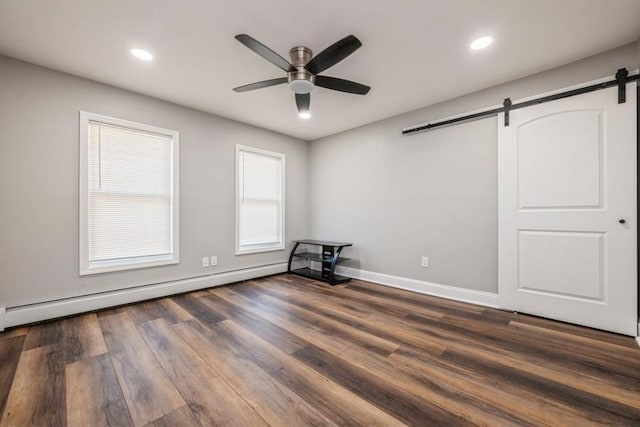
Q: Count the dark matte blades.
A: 5